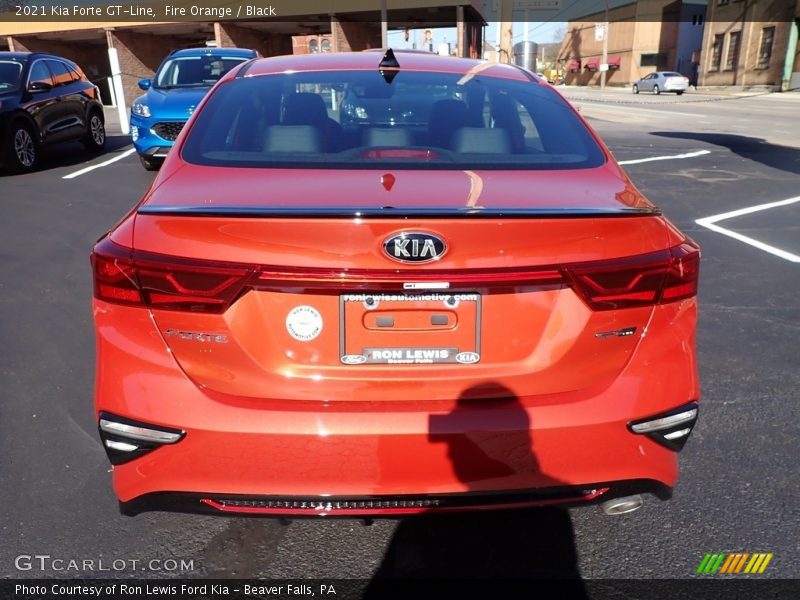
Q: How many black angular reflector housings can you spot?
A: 2